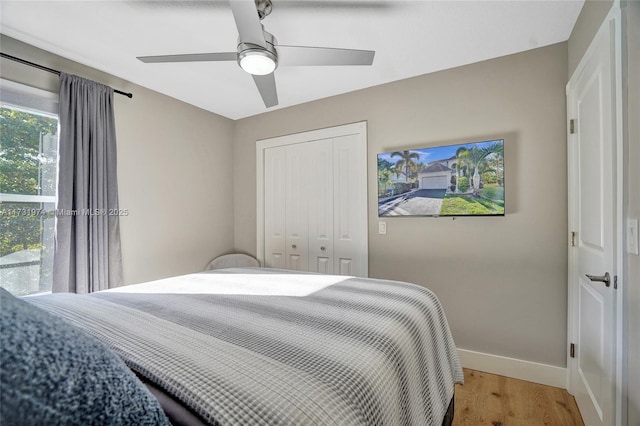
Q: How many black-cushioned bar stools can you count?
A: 0